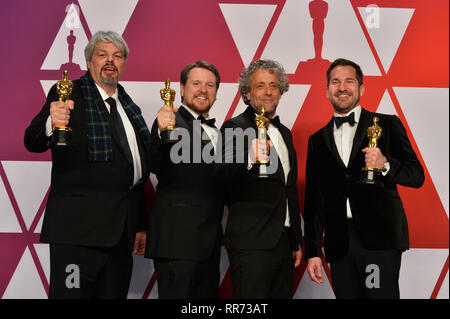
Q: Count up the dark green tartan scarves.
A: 1